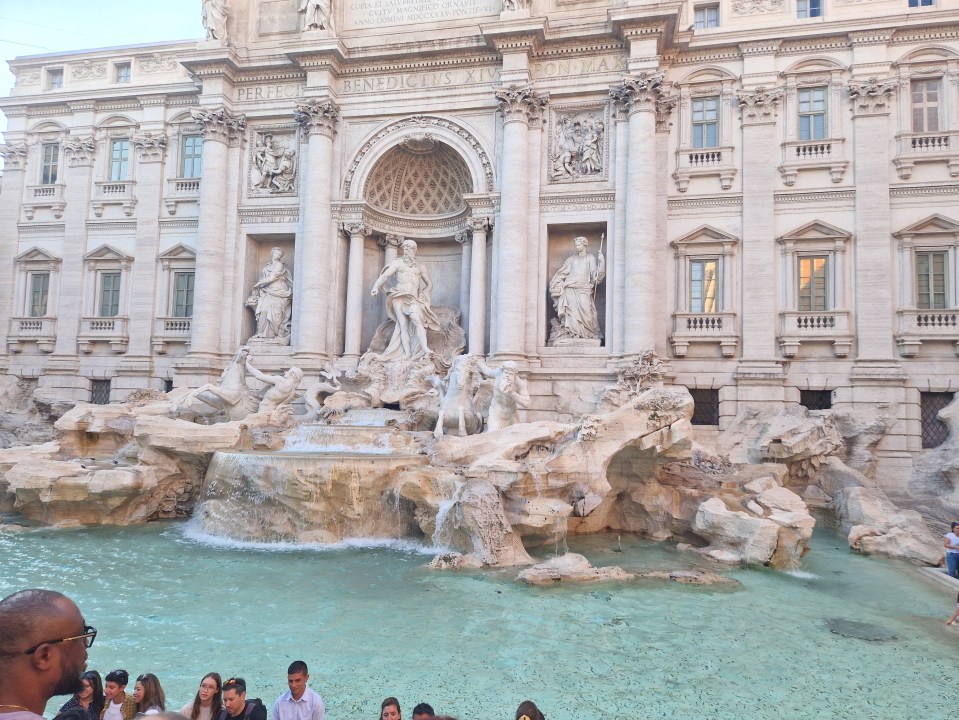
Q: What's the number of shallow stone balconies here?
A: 12